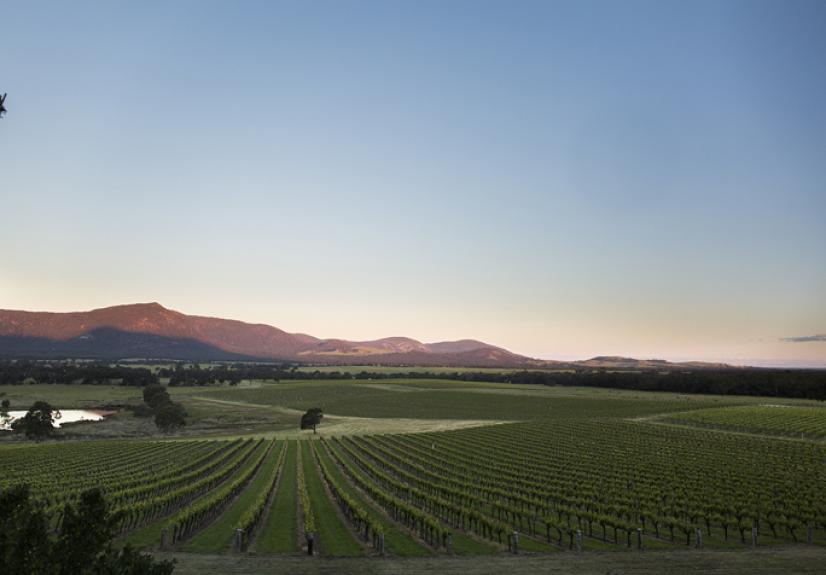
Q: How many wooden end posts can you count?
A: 11